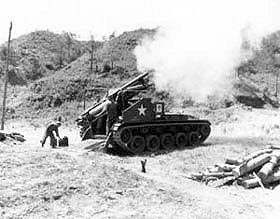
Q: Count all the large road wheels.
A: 5